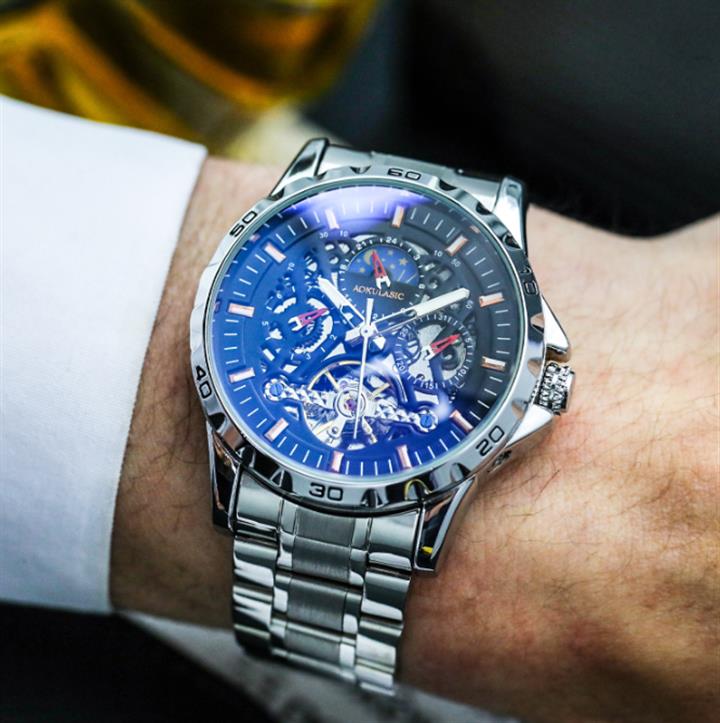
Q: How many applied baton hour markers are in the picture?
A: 12